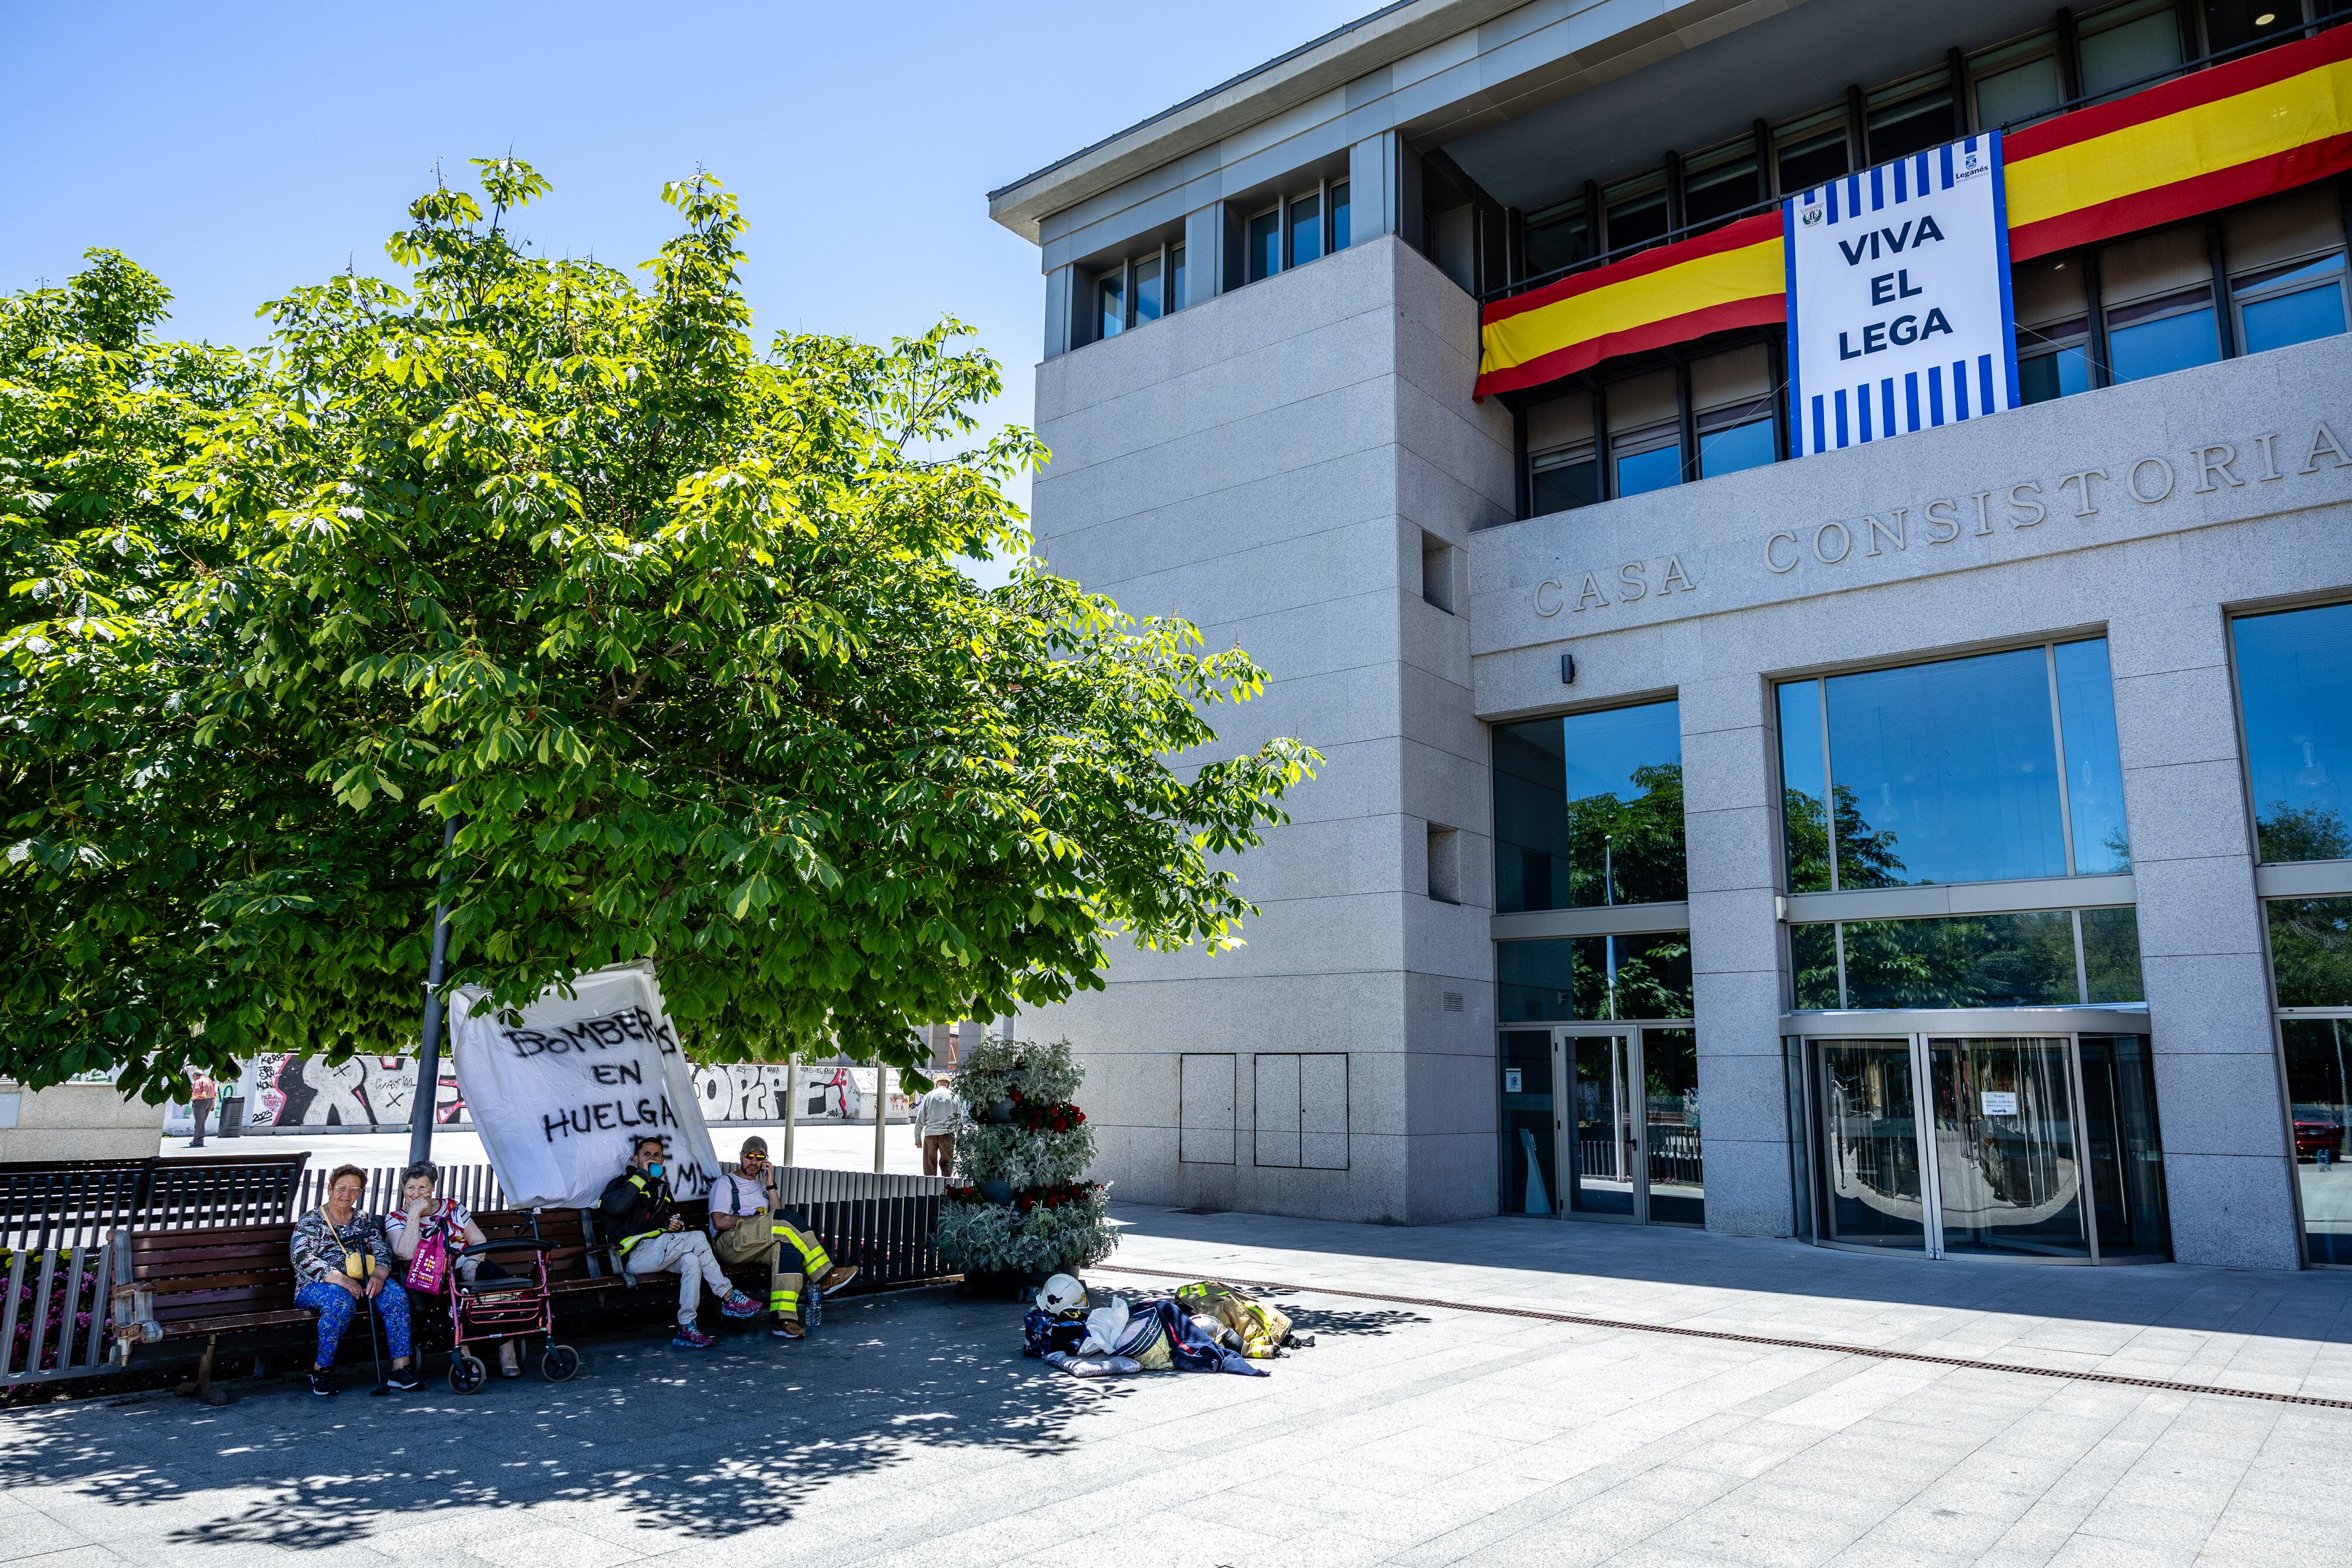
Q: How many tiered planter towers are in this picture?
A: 1